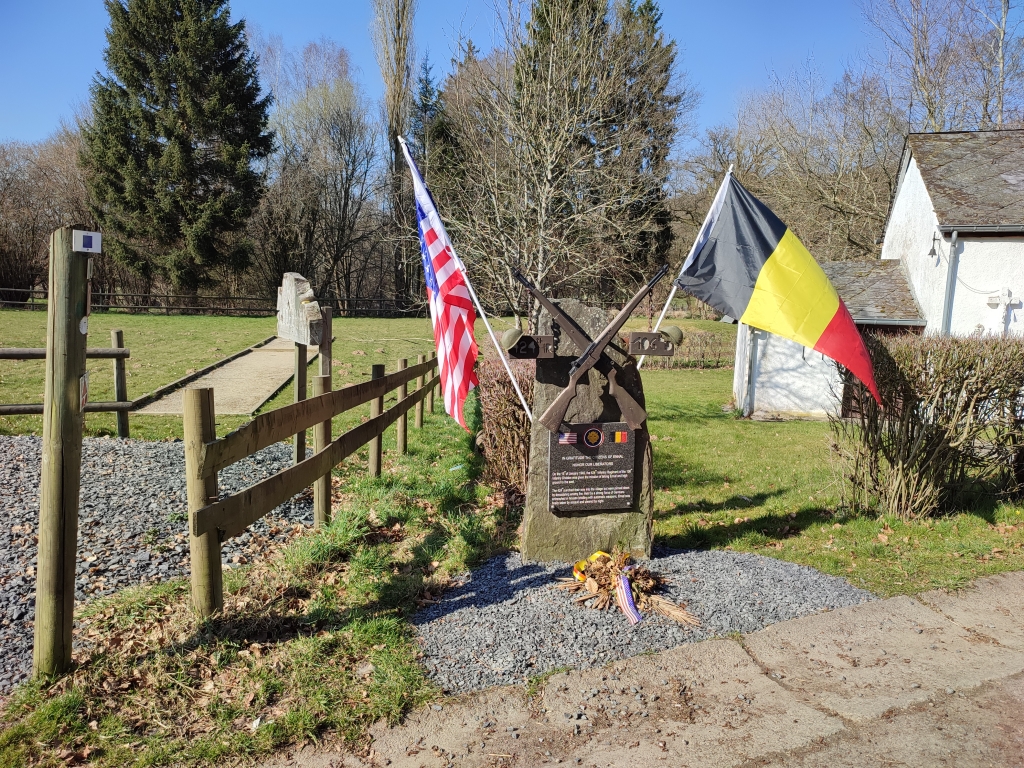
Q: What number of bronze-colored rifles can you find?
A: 2